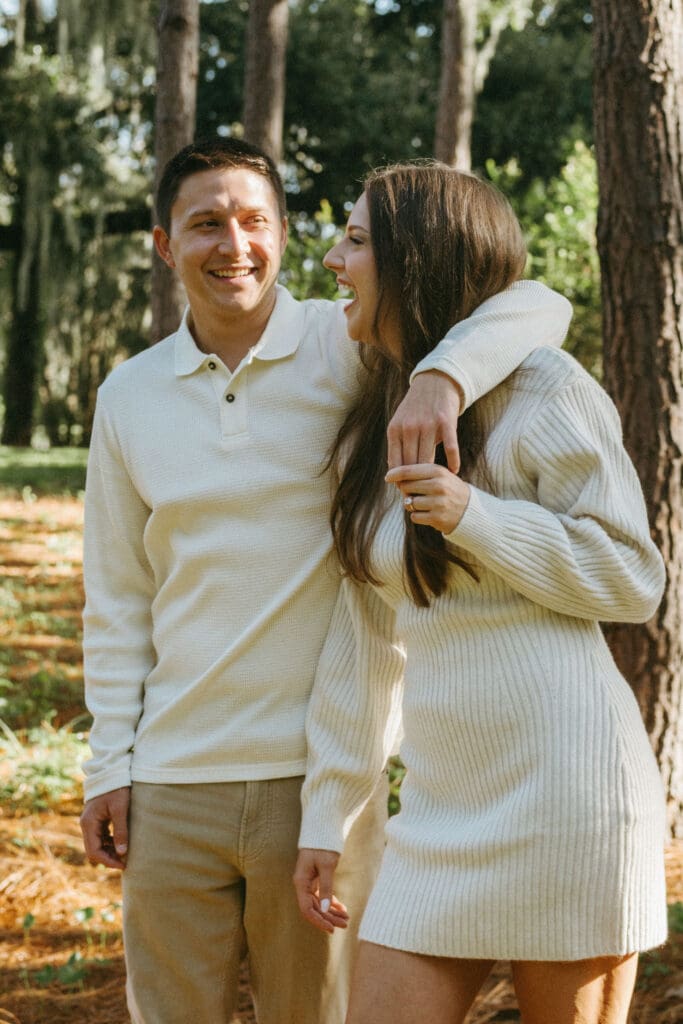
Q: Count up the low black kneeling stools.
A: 0